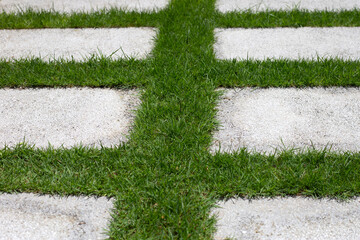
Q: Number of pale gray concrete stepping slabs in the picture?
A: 8